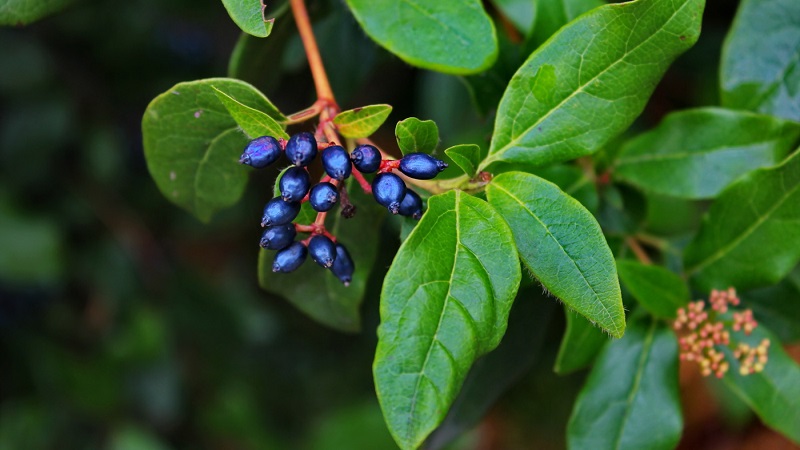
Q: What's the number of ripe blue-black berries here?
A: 14